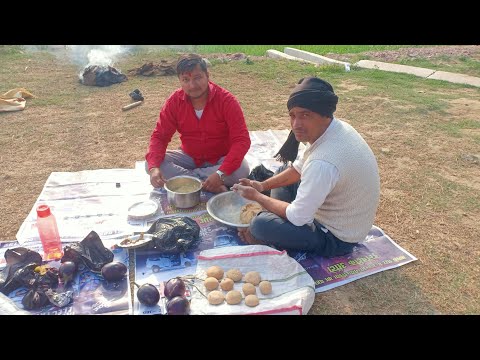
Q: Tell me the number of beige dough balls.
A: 10